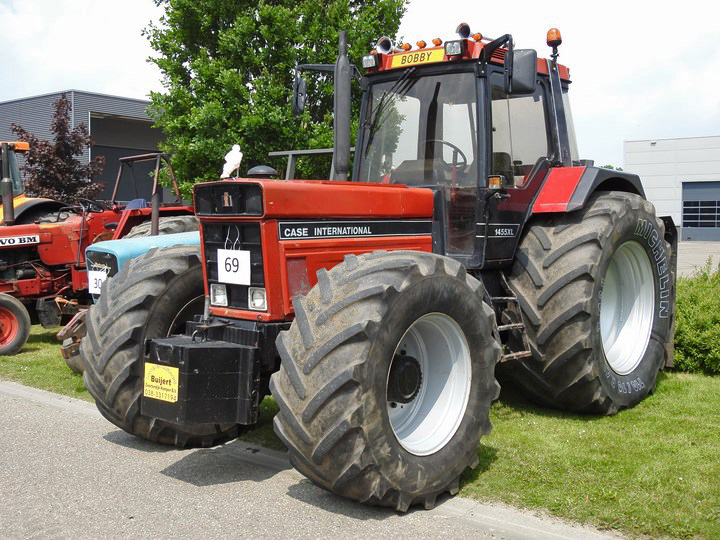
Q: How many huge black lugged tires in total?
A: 3